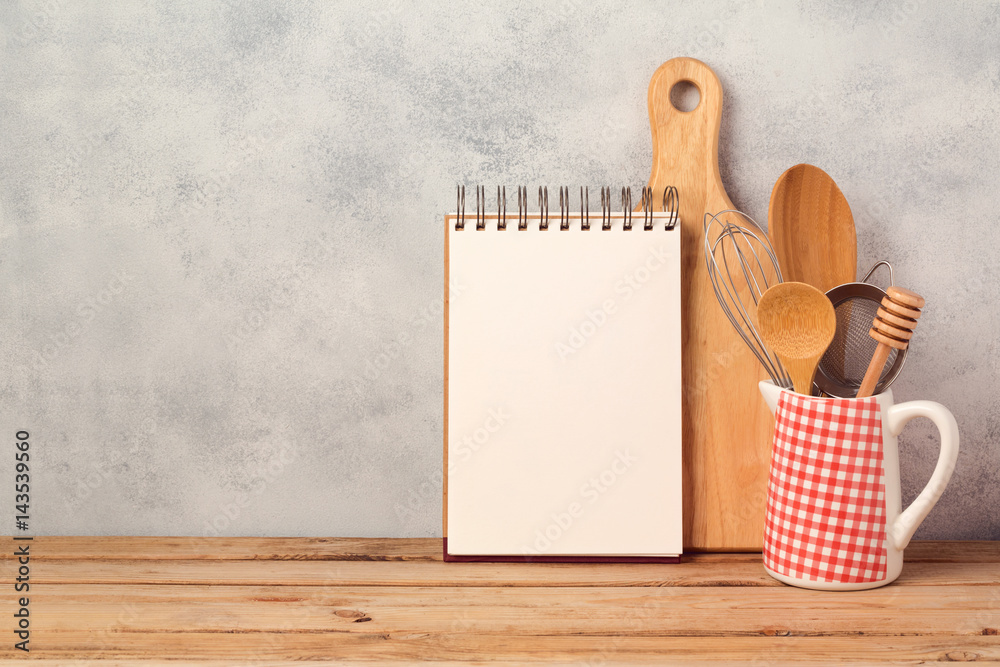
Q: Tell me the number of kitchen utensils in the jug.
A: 5